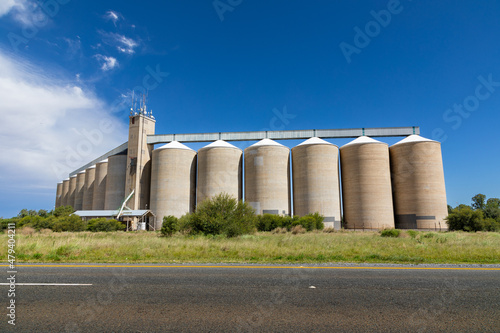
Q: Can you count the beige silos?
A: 13